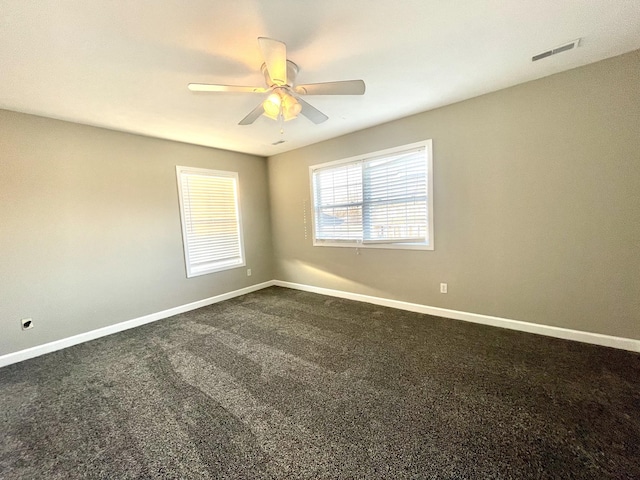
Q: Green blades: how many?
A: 0